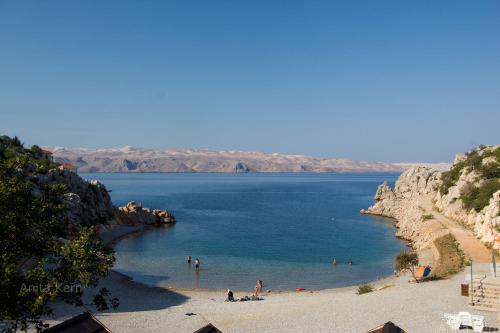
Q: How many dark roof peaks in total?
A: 3